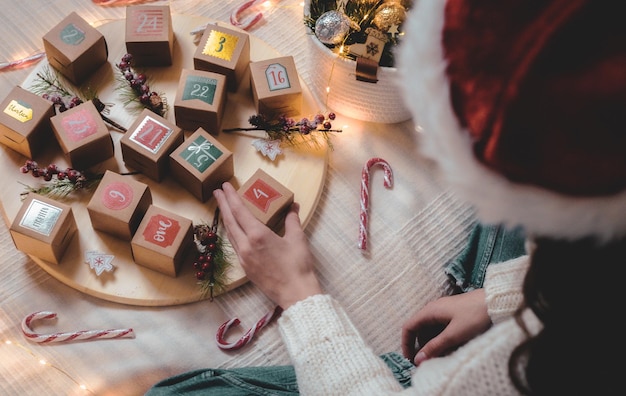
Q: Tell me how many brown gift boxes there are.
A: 13